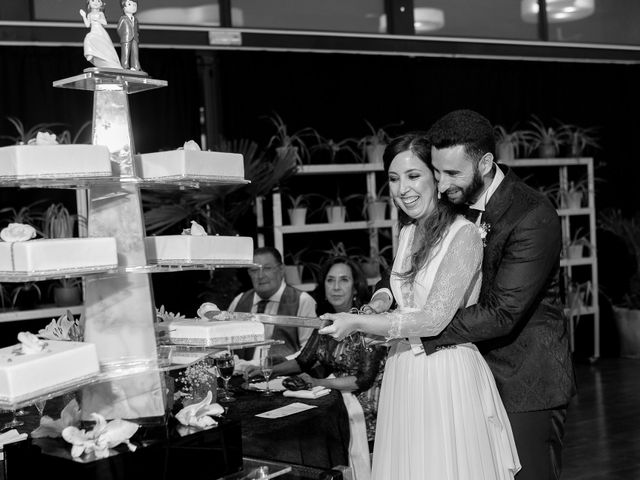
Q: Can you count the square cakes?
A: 6